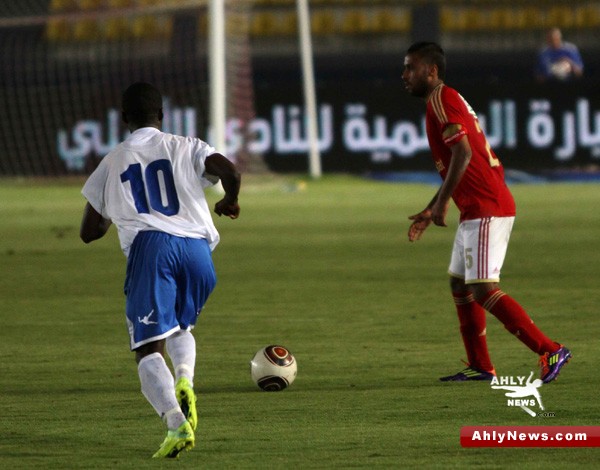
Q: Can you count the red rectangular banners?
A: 1